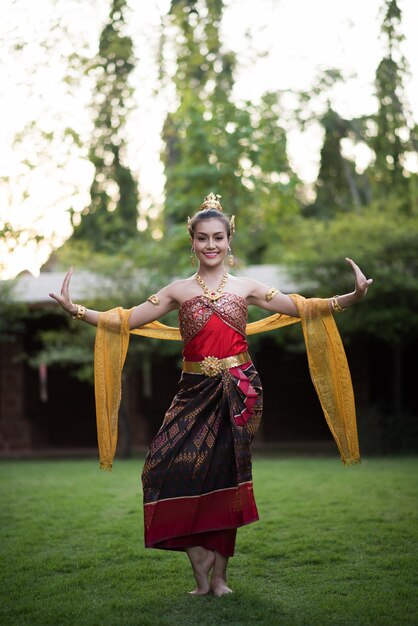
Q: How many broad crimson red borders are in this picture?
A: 1